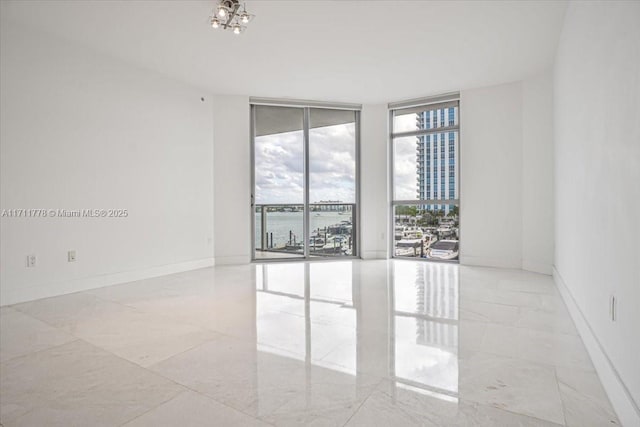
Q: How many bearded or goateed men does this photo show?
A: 0